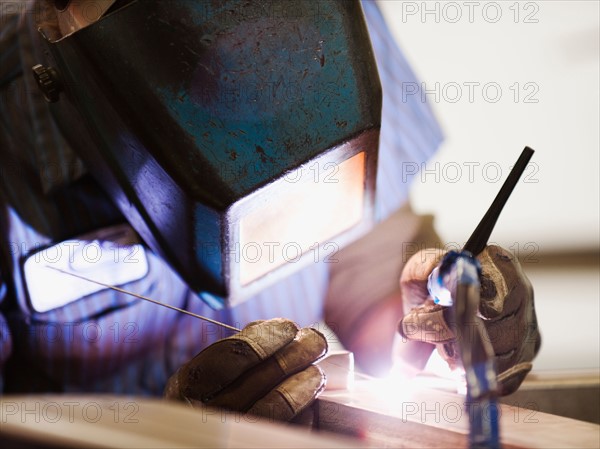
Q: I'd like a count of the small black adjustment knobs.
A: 1